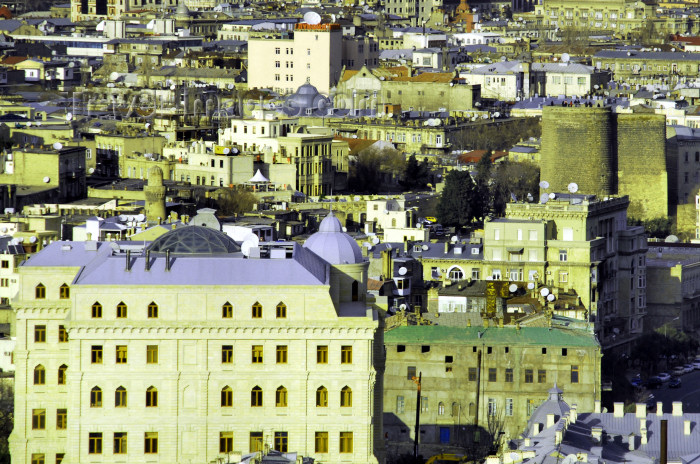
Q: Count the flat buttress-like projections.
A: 1